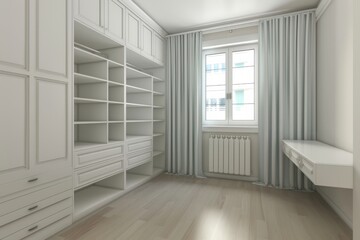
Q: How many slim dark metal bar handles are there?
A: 3